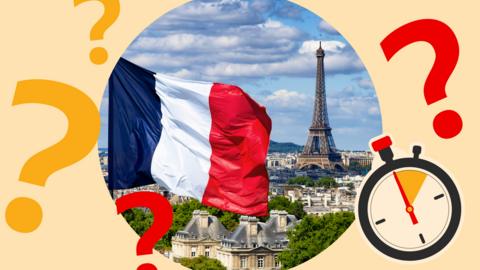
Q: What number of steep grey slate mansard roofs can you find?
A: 3